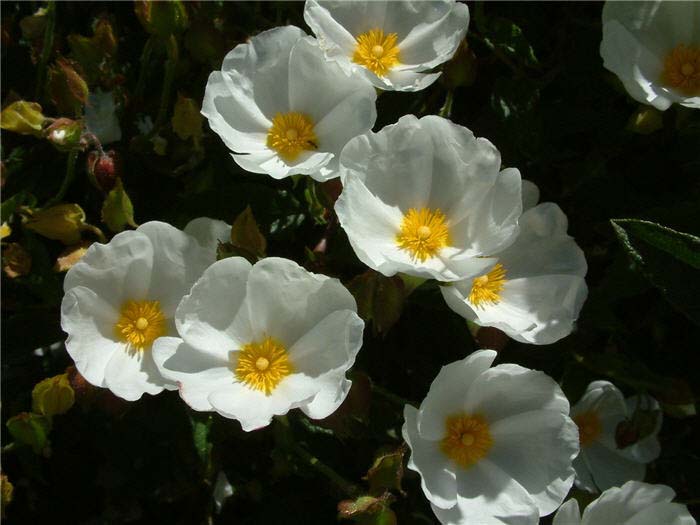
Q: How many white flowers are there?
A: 10